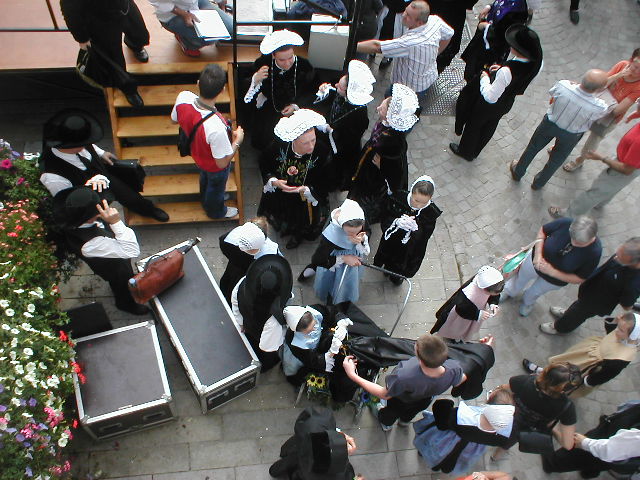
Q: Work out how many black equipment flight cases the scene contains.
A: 2